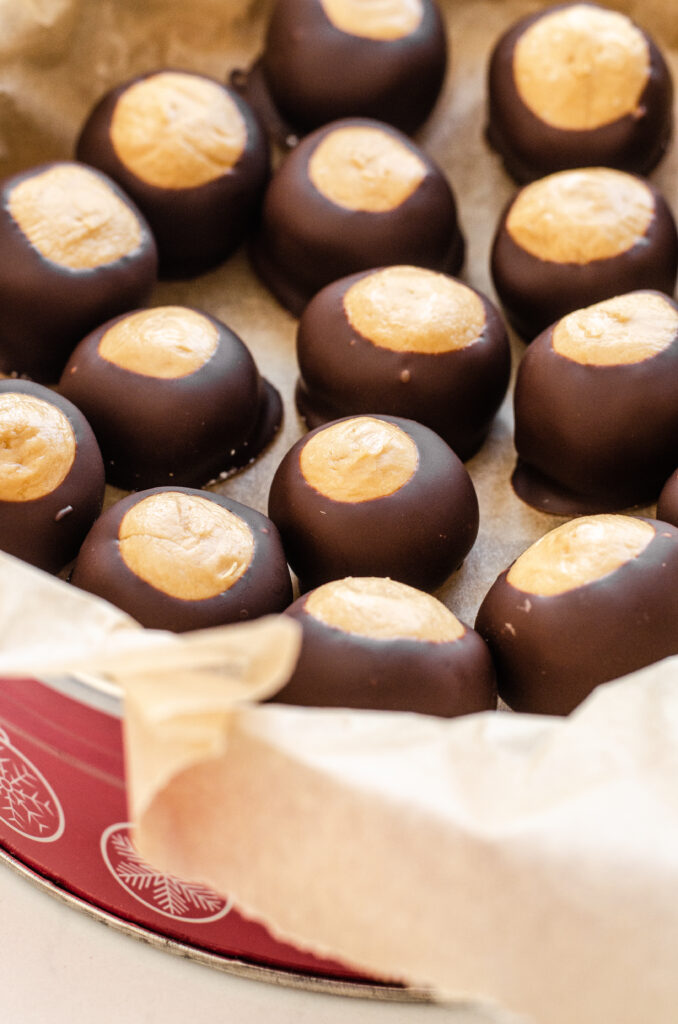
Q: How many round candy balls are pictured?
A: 15